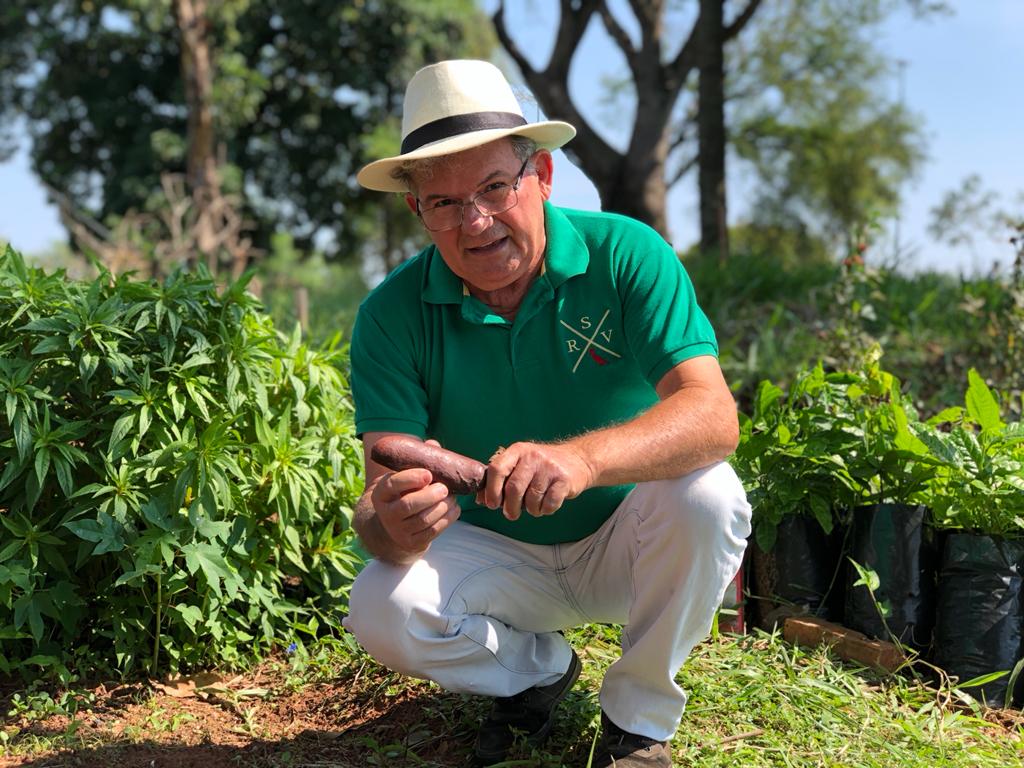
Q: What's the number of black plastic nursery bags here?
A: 3